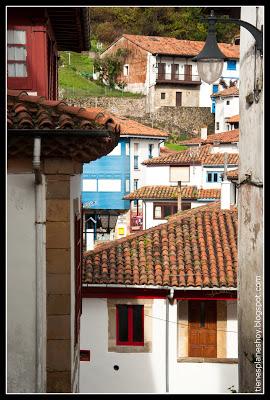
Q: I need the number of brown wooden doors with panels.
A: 1